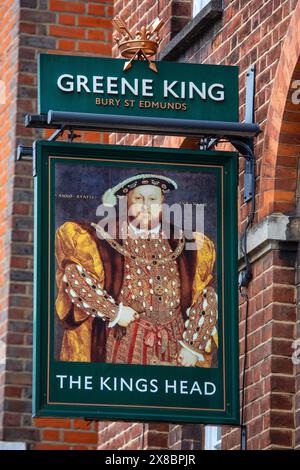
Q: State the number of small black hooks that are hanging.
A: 2